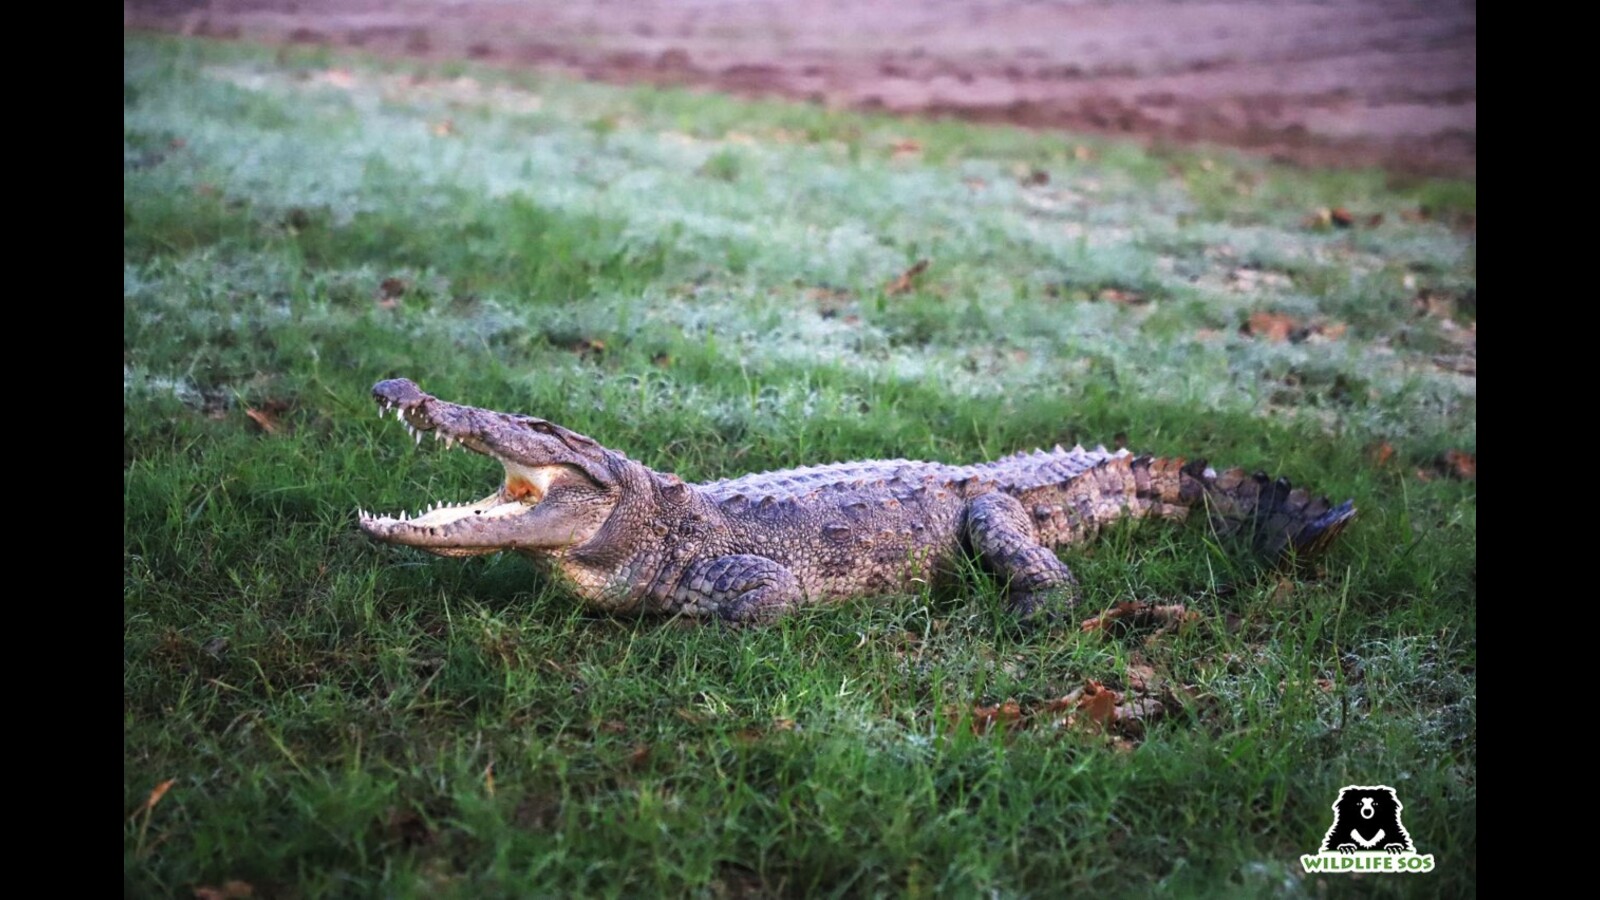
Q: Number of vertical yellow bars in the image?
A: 0